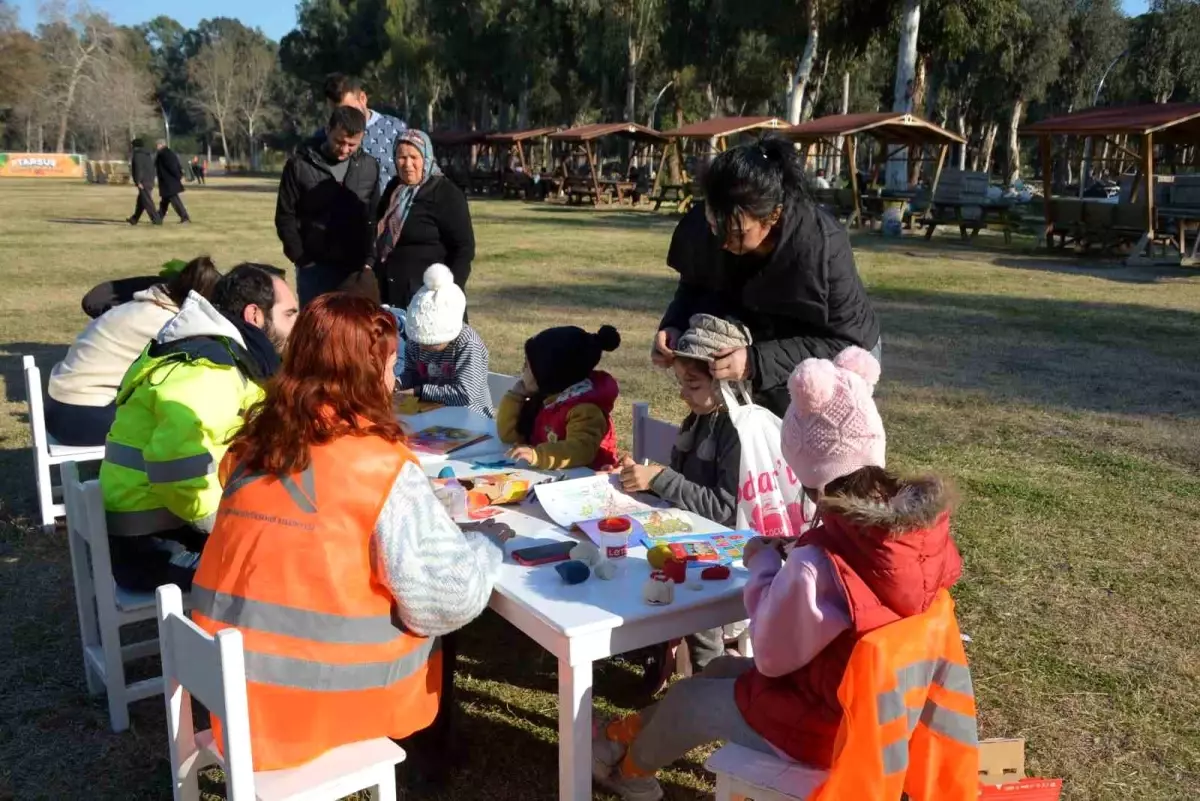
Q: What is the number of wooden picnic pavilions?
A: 6